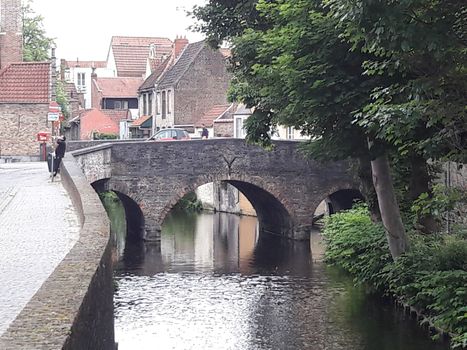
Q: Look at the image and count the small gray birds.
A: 0